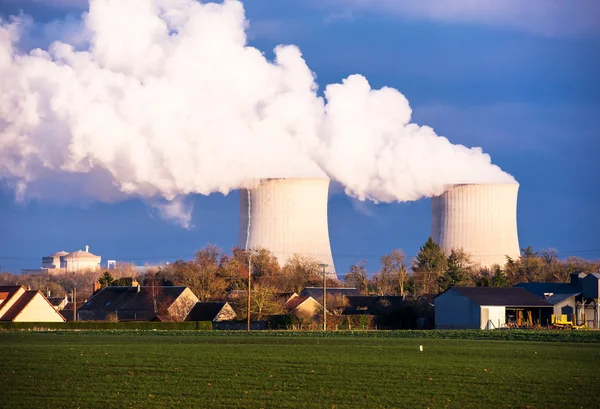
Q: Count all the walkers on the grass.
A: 0